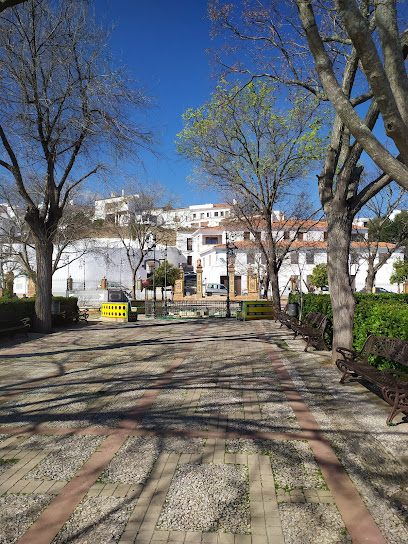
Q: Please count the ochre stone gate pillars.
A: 4